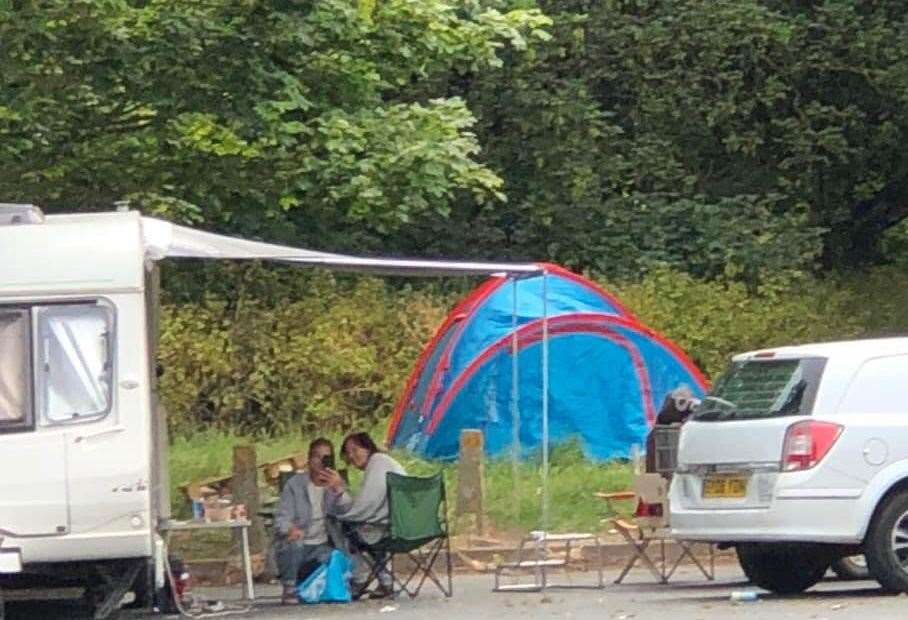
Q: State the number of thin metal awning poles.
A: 2